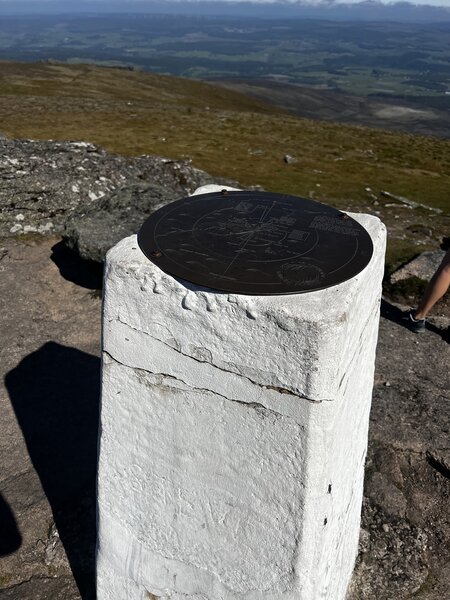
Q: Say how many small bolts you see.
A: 3